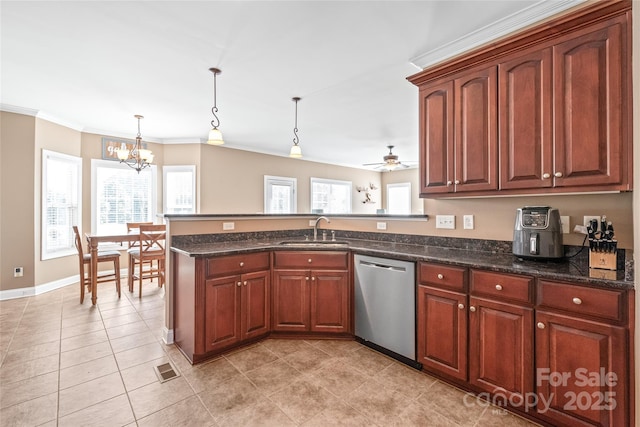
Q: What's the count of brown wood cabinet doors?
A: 11